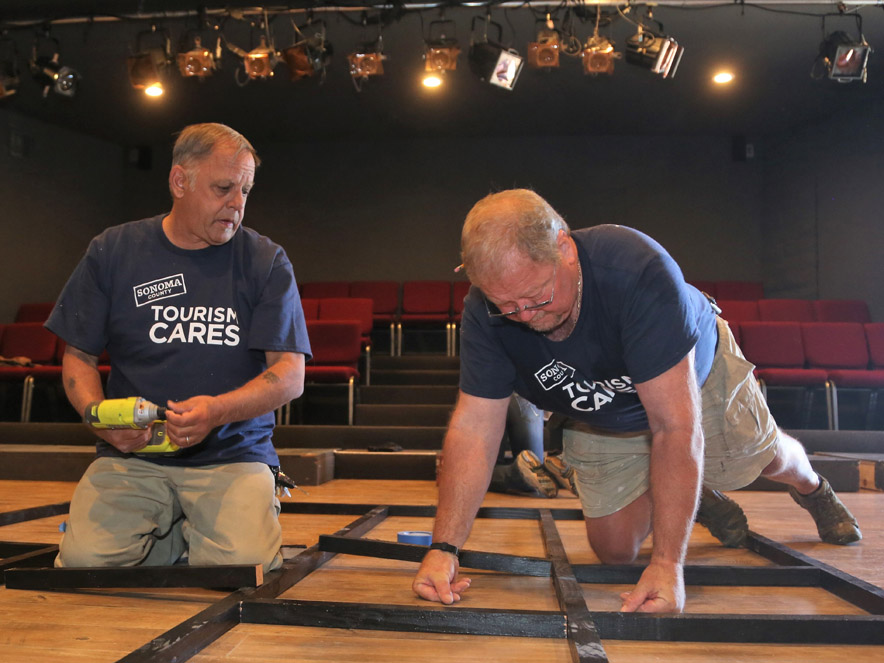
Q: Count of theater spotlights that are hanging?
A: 13